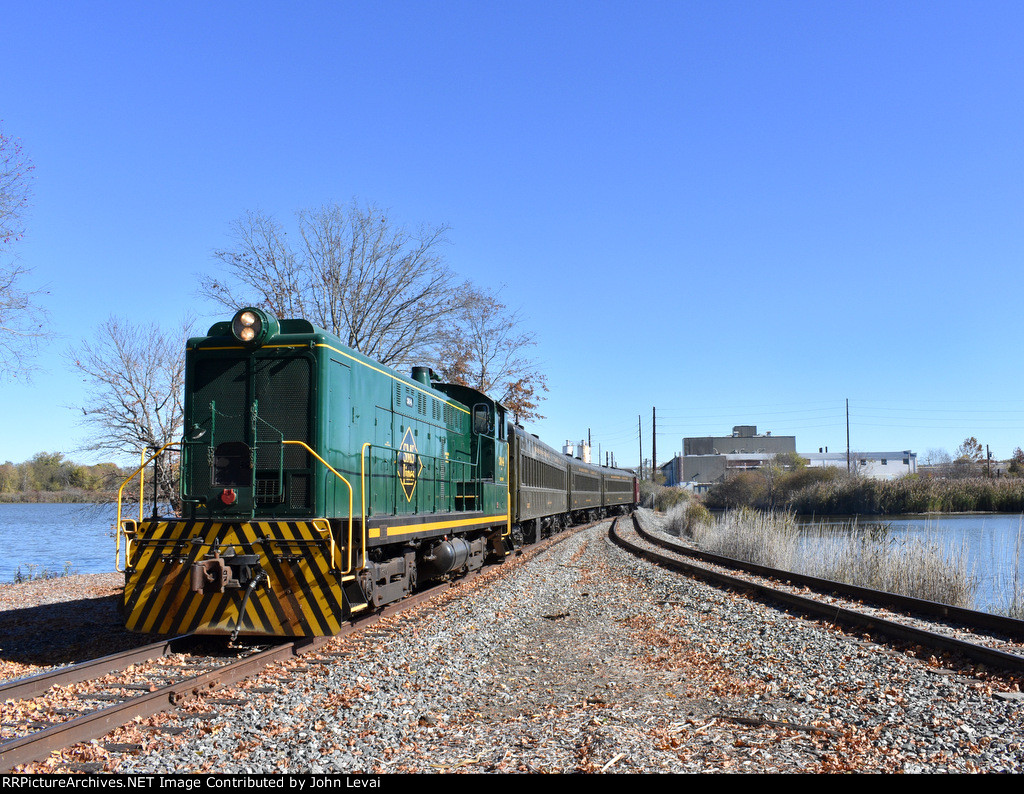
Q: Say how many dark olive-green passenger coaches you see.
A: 3